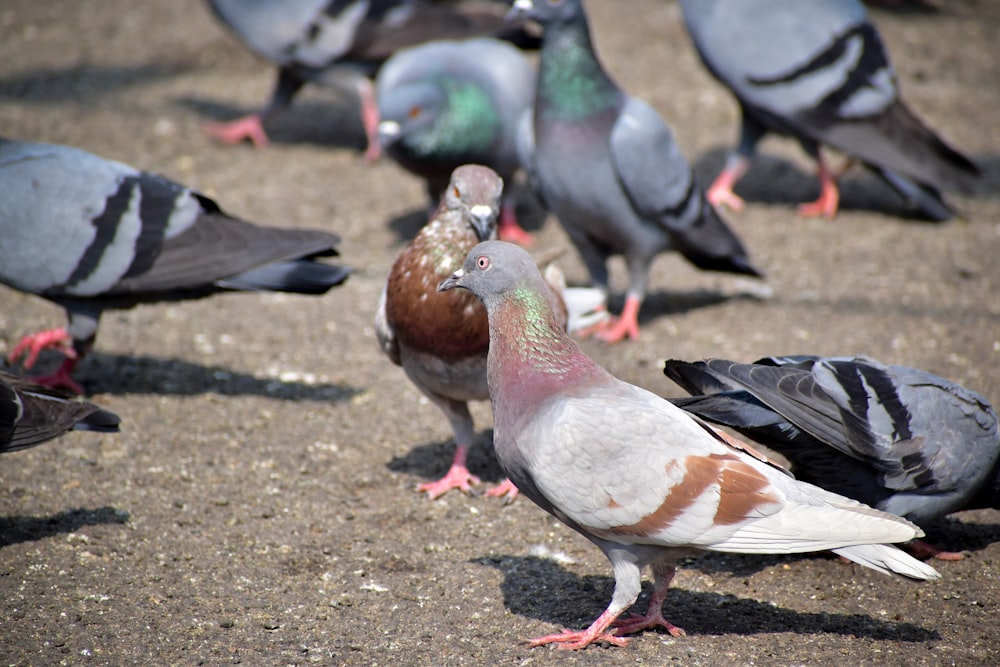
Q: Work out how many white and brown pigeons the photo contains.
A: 2